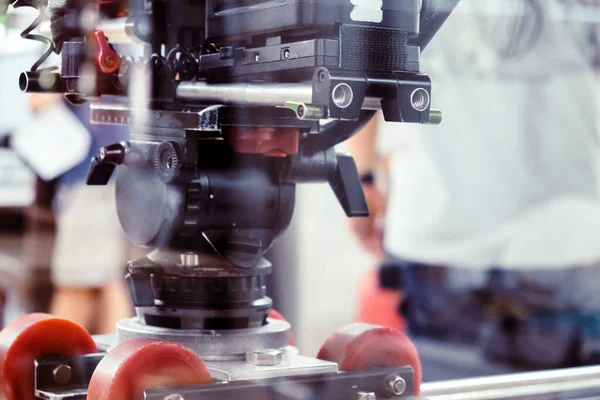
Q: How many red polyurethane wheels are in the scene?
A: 4